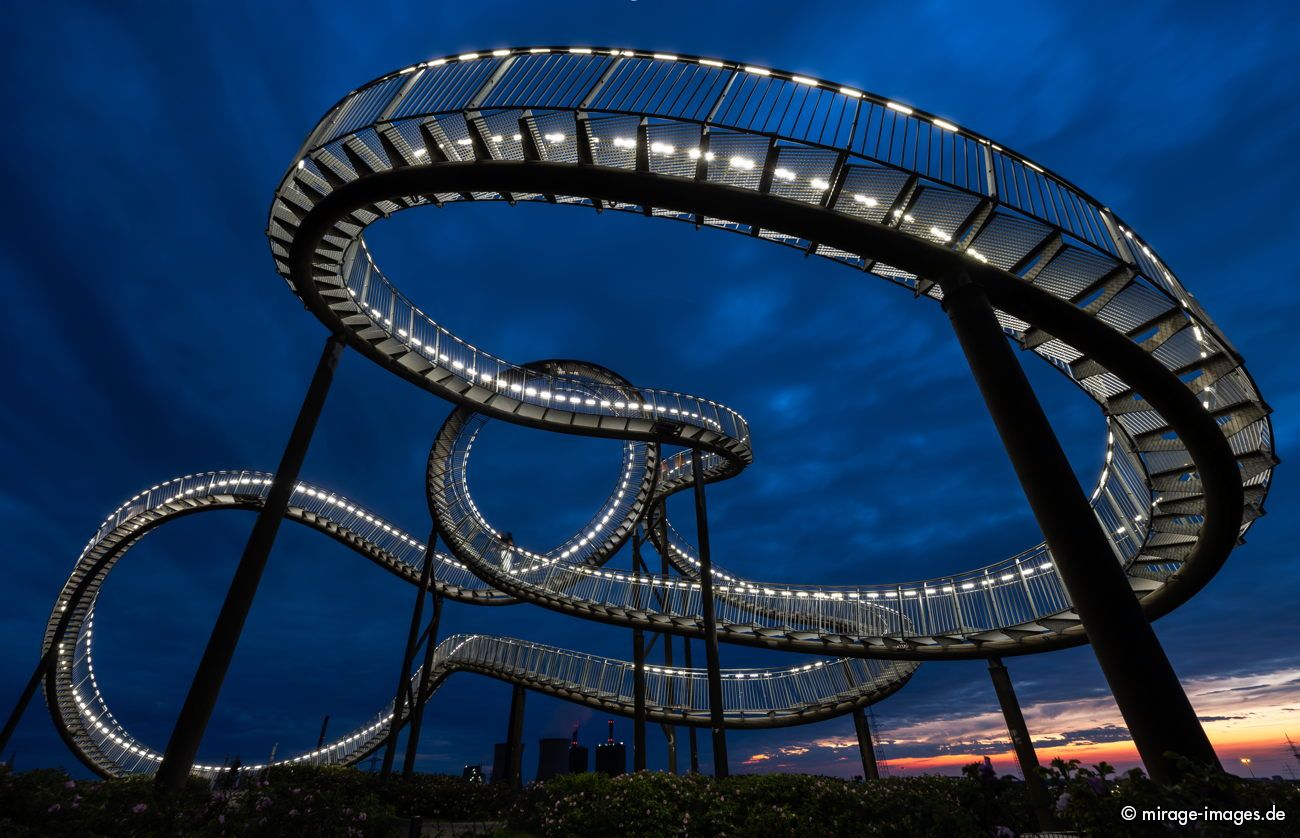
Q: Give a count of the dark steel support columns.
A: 12